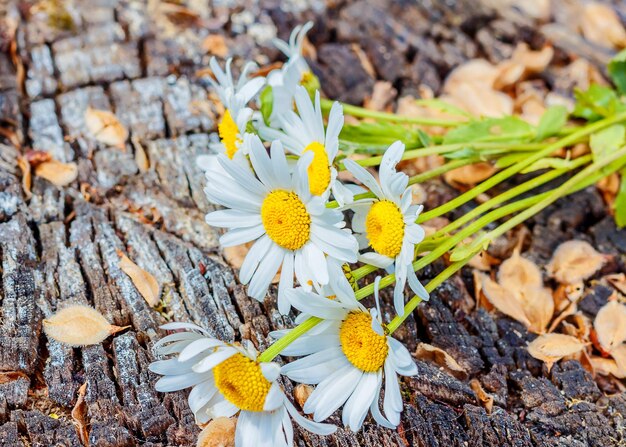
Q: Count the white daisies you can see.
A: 7